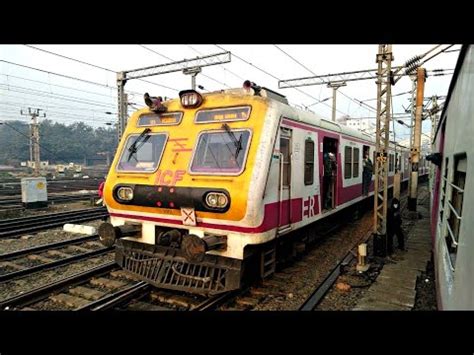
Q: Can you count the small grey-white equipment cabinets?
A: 1